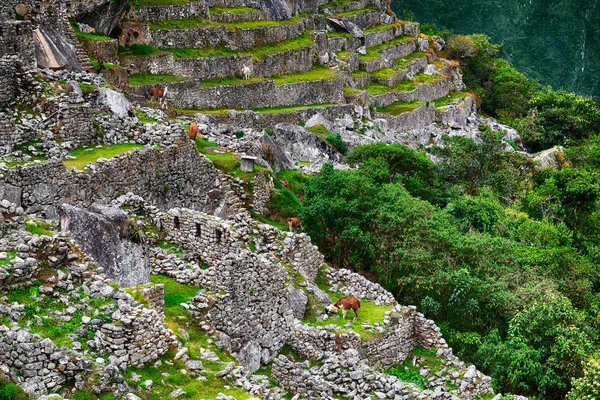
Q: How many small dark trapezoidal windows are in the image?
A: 3